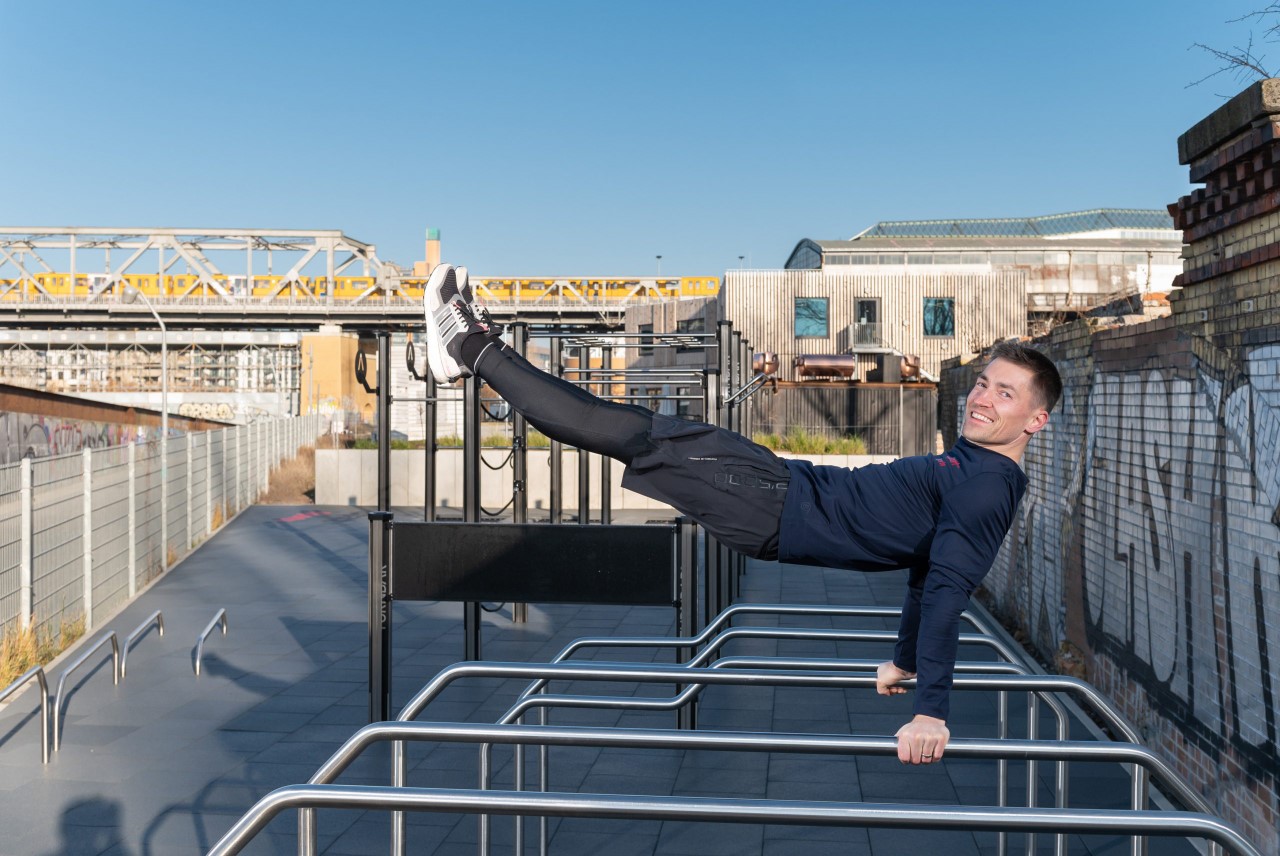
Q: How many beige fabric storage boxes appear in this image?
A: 0